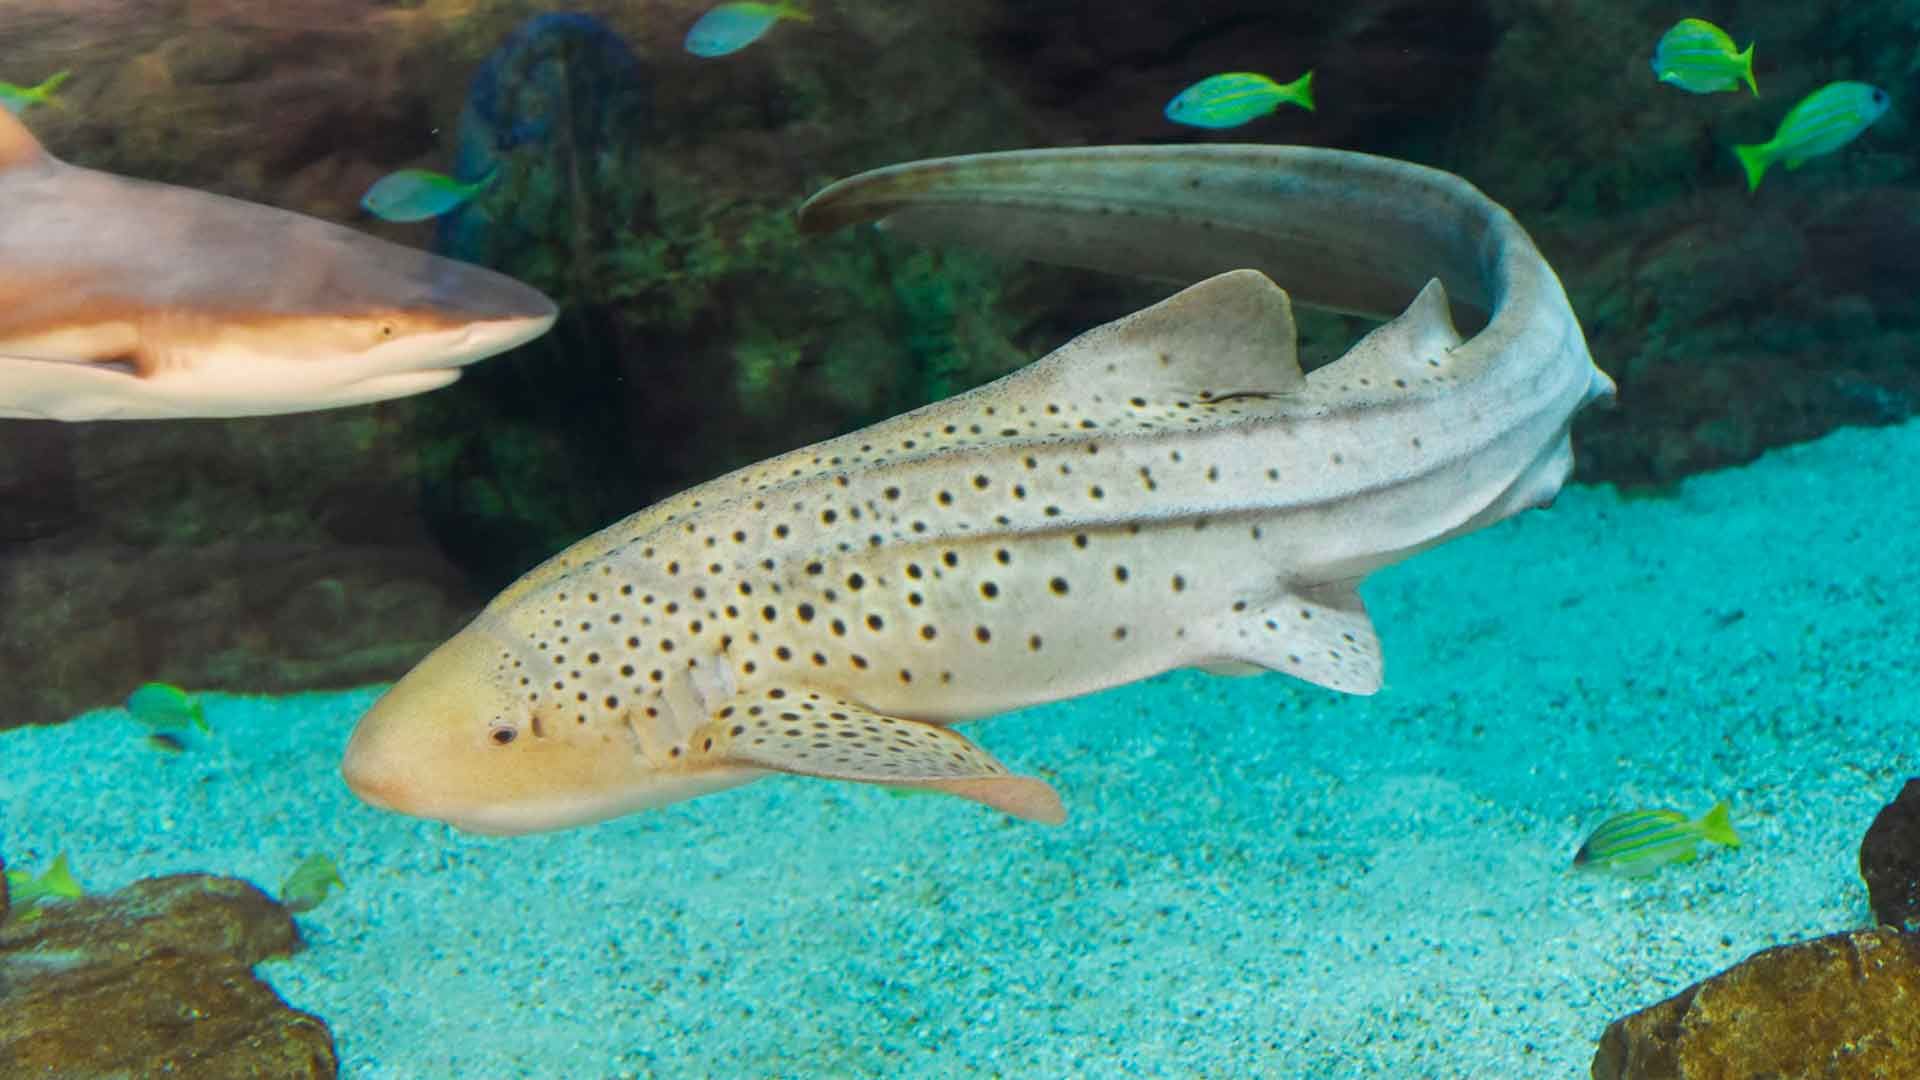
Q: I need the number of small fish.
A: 10